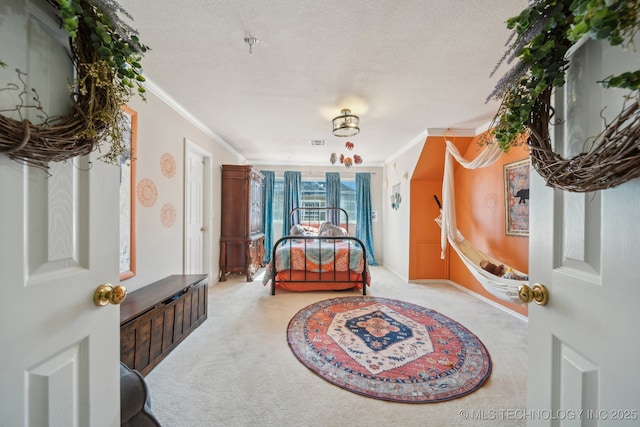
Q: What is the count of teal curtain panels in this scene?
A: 4